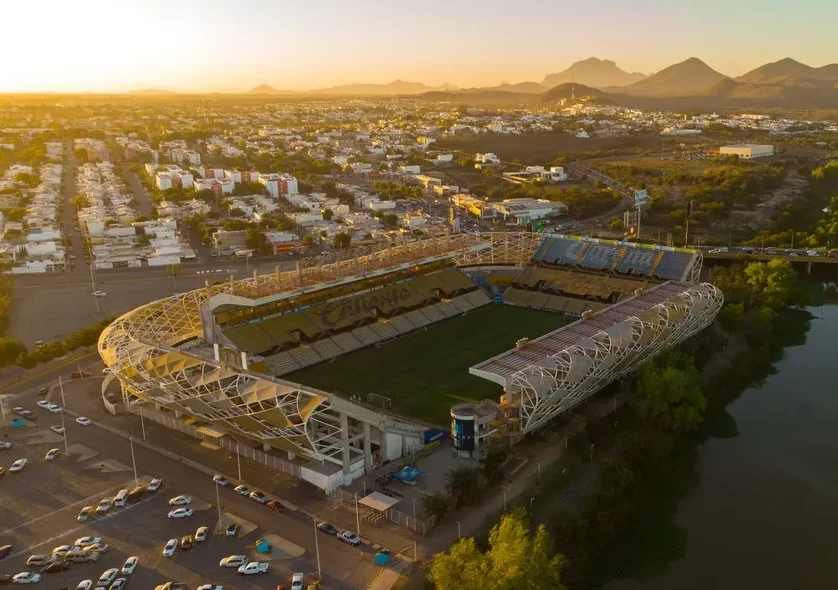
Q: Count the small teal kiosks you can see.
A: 3